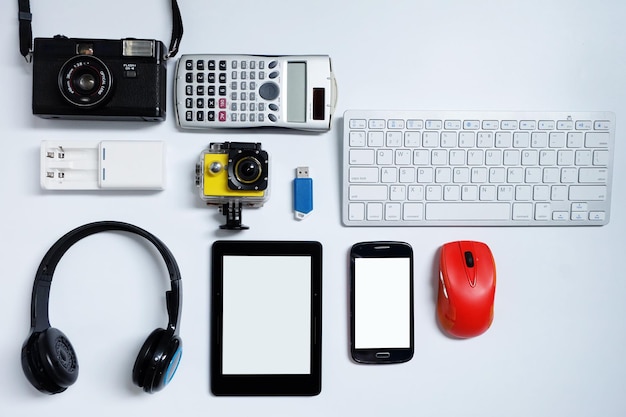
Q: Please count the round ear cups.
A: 2